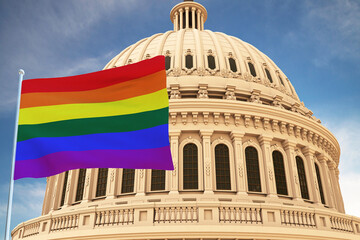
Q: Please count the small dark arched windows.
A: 7